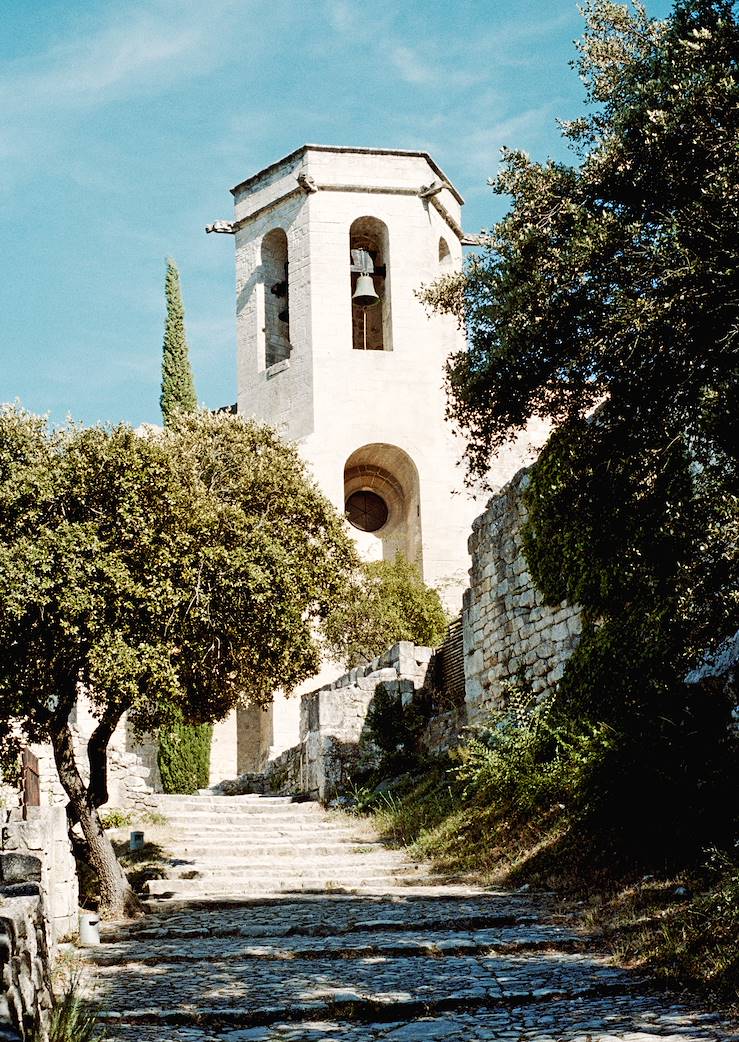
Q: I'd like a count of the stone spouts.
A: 4